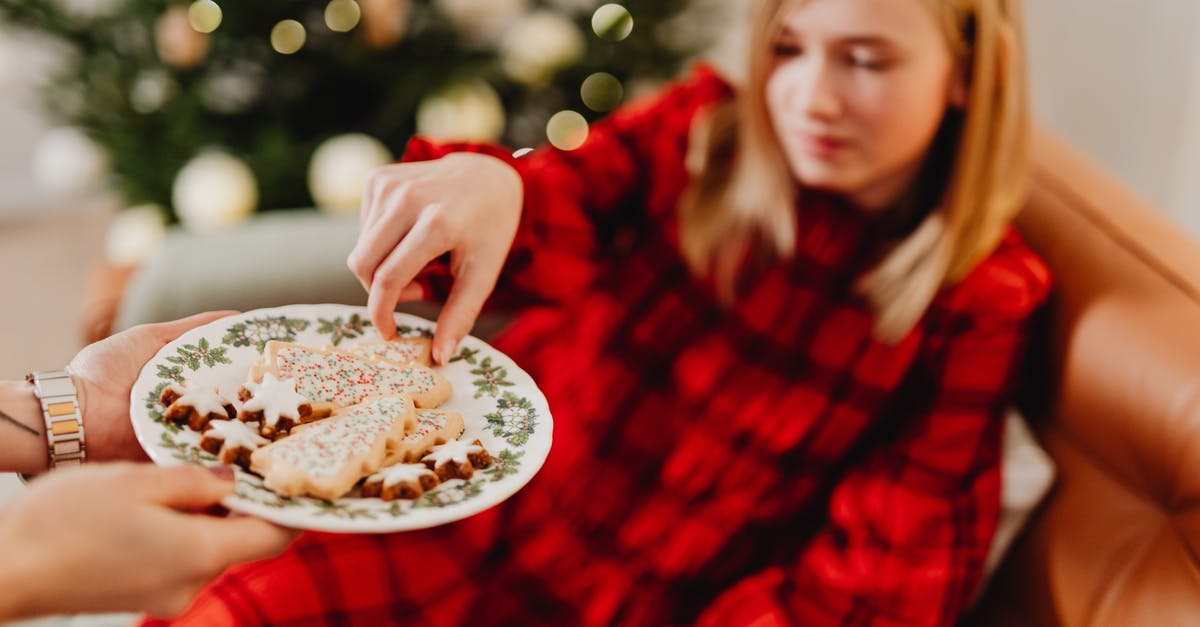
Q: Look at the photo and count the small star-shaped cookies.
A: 5